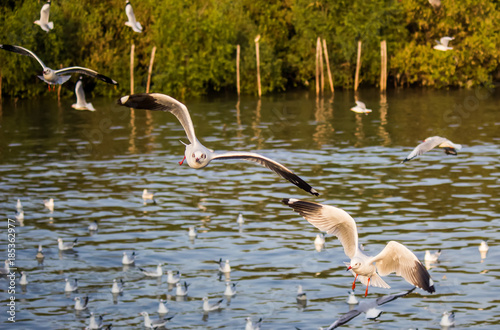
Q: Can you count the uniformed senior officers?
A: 0